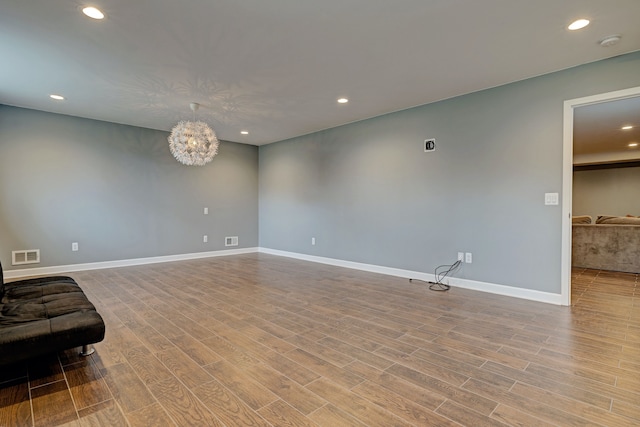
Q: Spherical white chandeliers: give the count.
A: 1